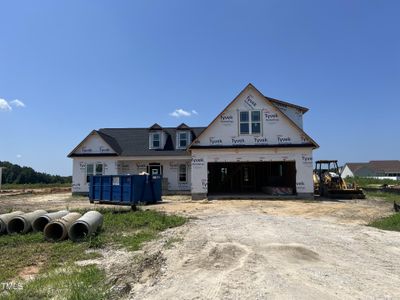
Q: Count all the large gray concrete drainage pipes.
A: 5